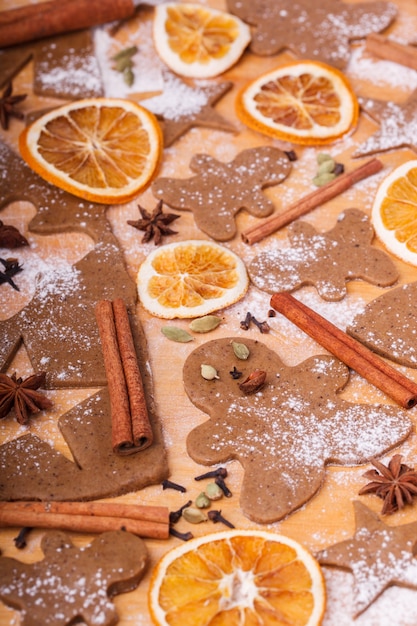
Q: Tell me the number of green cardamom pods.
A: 13